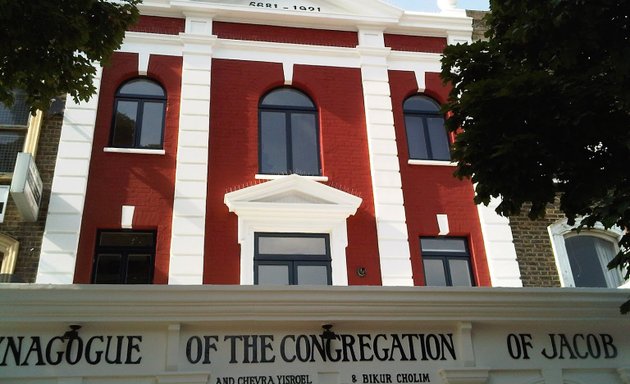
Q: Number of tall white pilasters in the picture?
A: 4